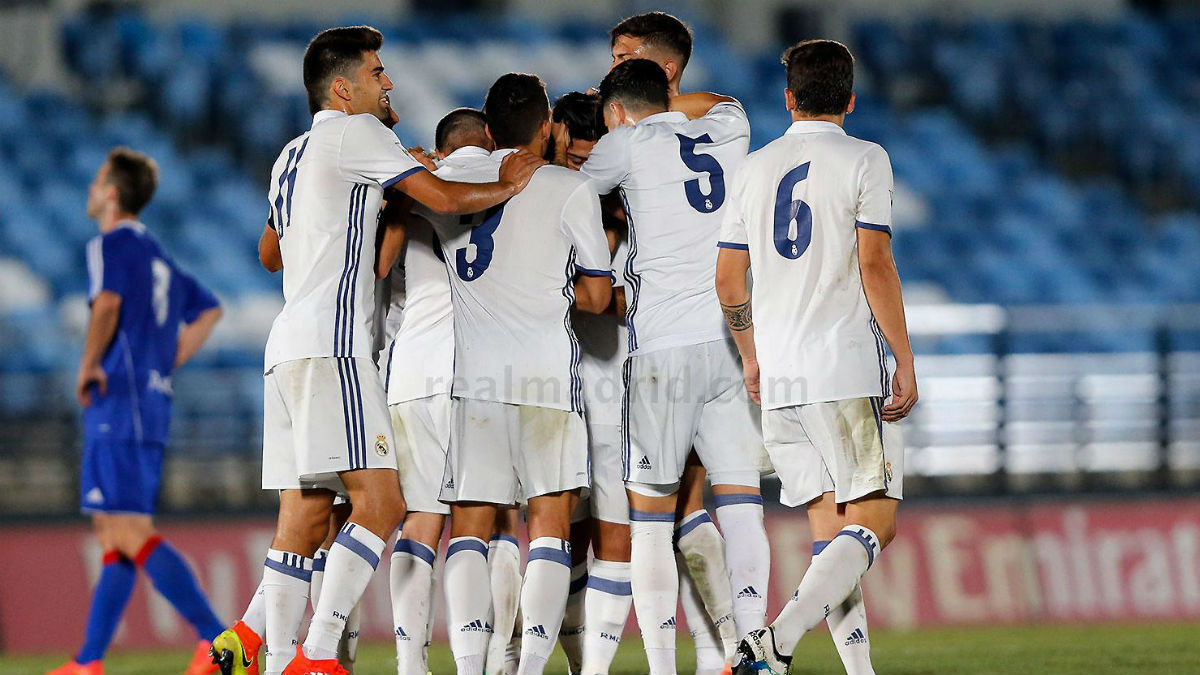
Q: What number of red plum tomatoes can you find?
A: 0